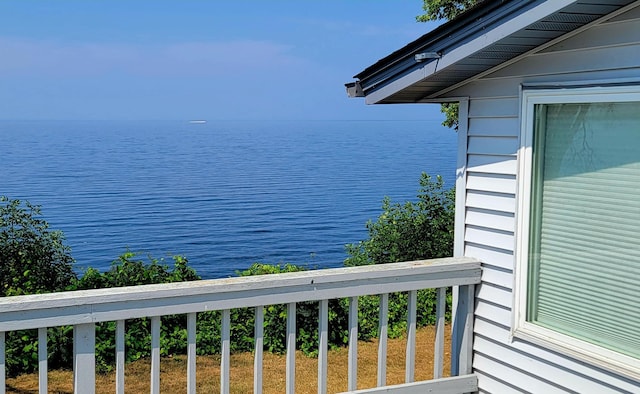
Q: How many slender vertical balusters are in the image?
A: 13